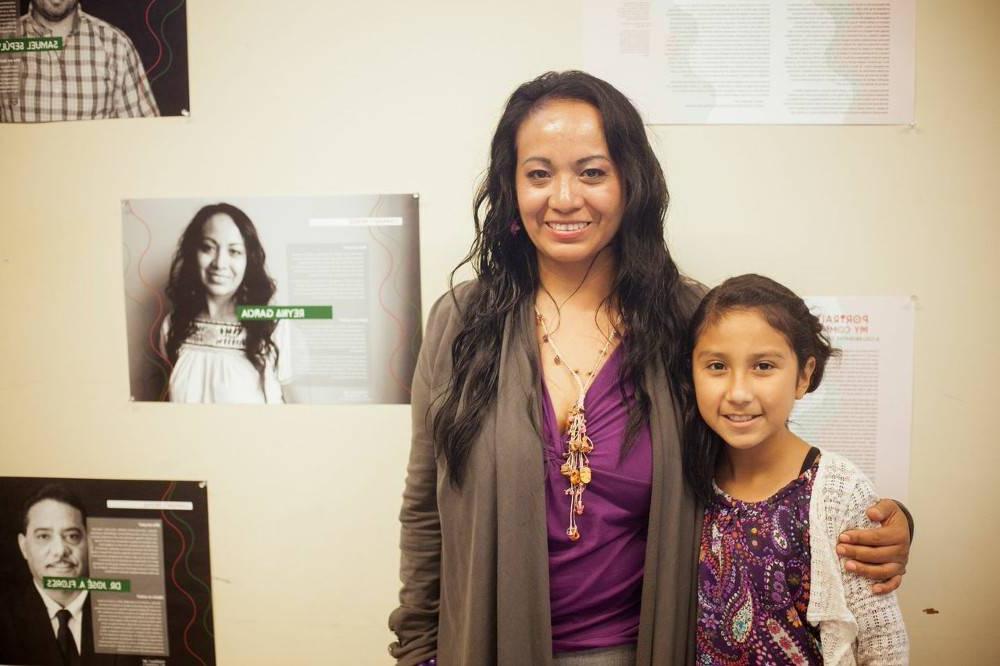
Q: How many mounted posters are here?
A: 5